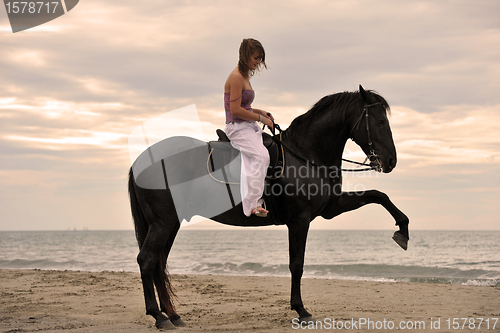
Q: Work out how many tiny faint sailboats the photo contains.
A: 4